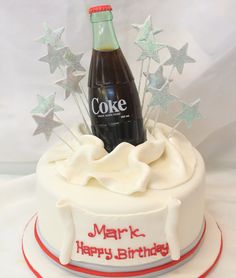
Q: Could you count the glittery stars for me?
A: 12